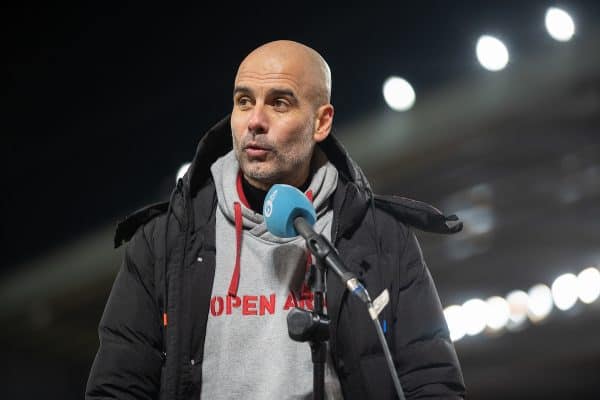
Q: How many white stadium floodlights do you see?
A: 11